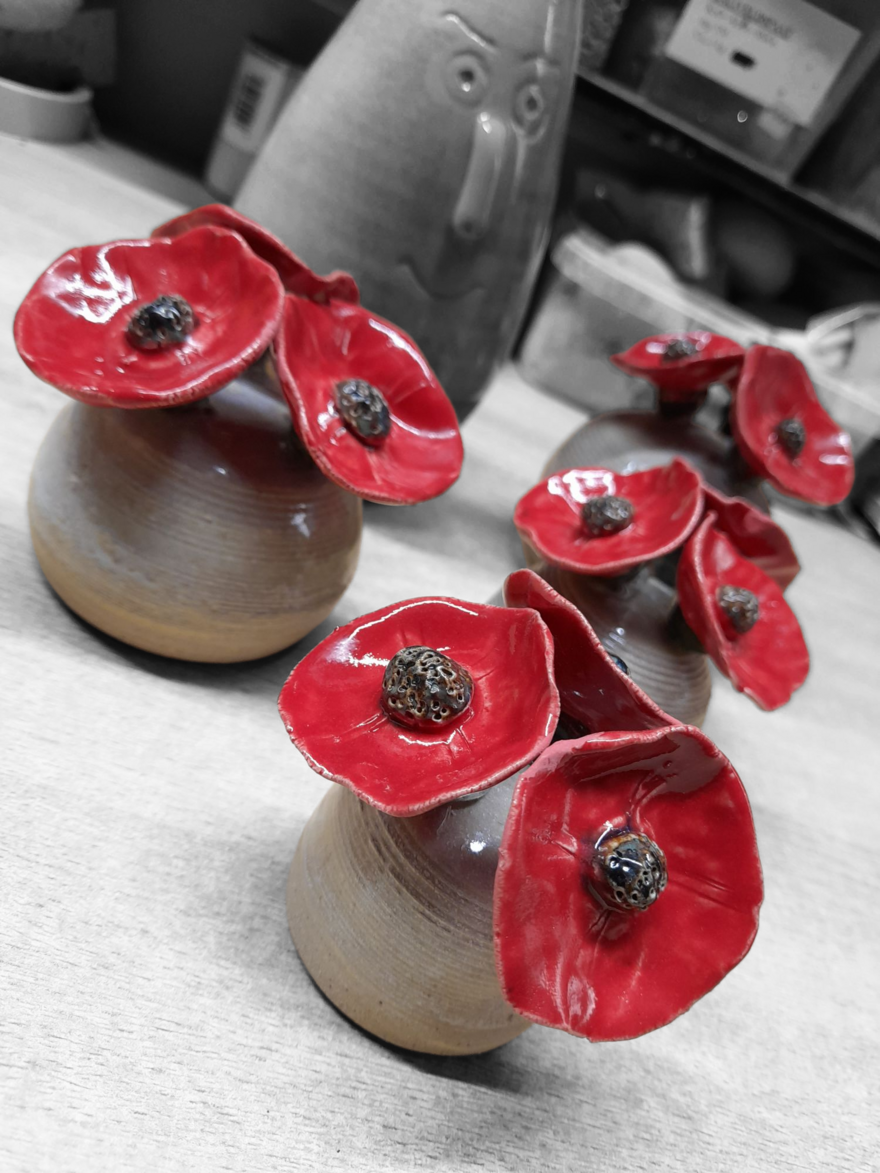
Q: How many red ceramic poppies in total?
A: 11